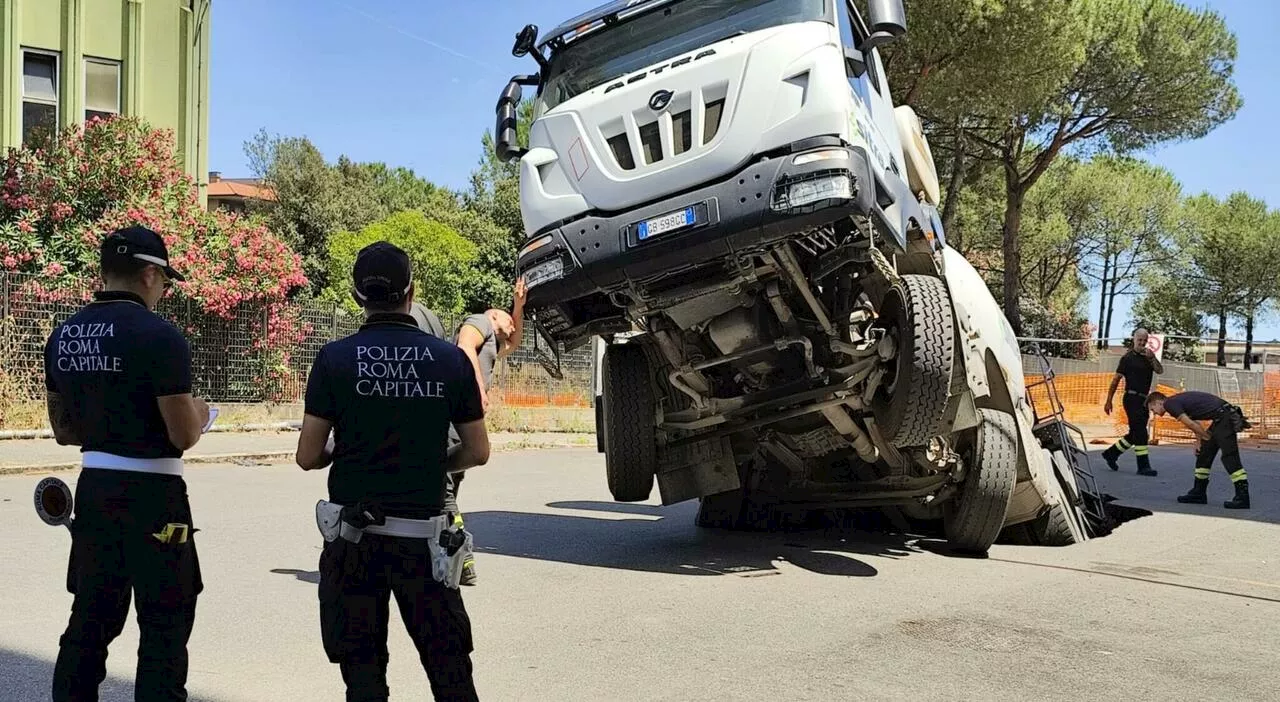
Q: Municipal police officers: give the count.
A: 2